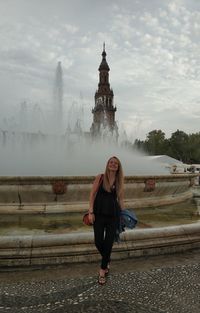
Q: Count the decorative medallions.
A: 2